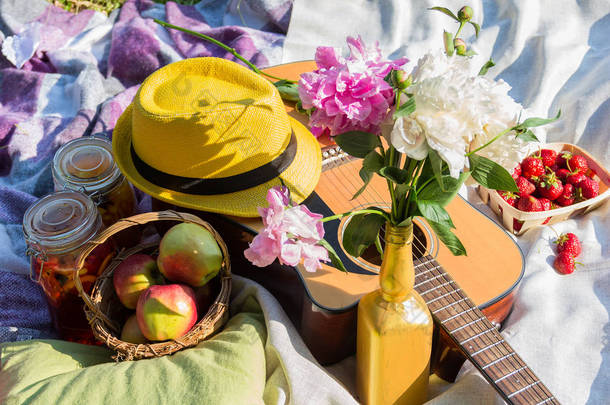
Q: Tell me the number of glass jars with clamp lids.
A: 2